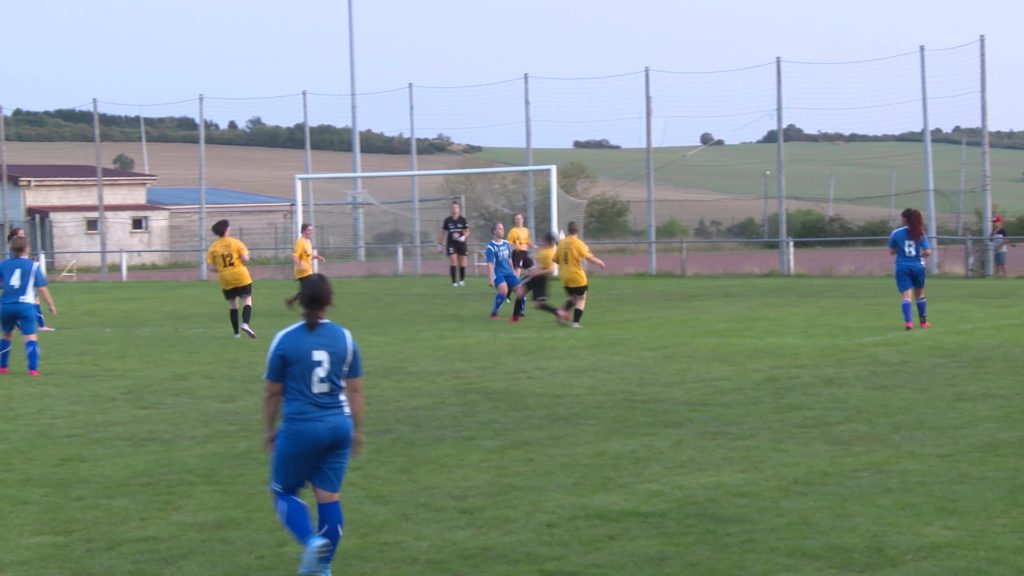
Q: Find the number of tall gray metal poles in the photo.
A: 11